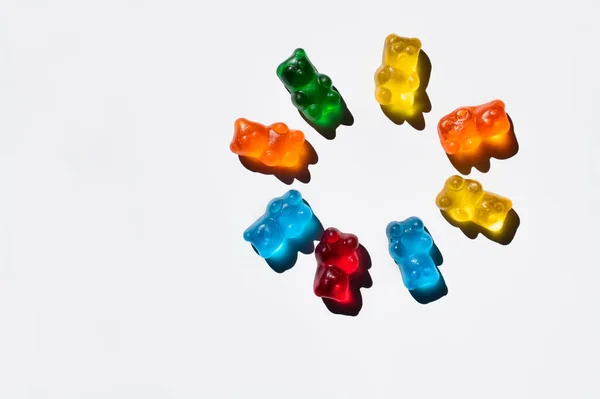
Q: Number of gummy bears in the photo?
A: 8